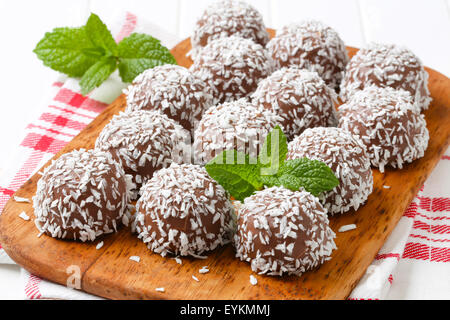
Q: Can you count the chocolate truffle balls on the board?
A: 13